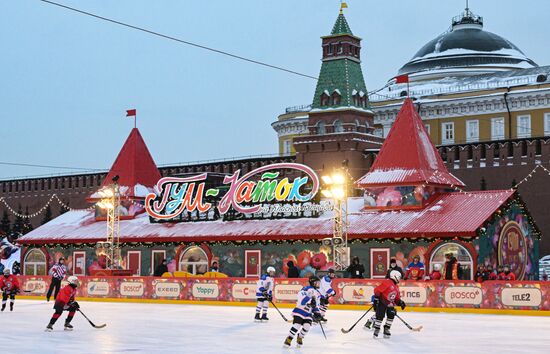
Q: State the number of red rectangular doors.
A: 4